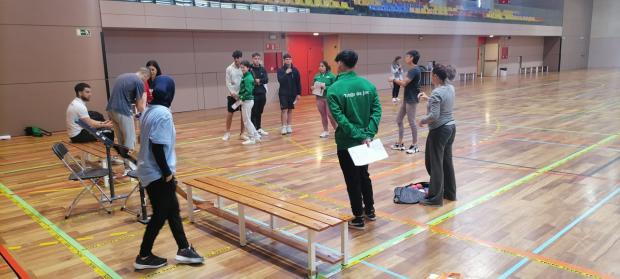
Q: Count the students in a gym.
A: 13